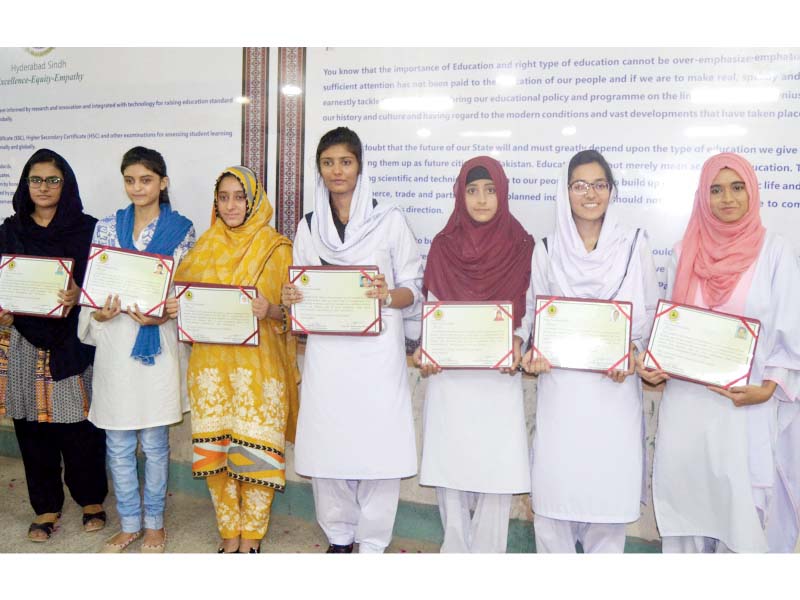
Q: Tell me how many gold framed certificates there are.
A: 0